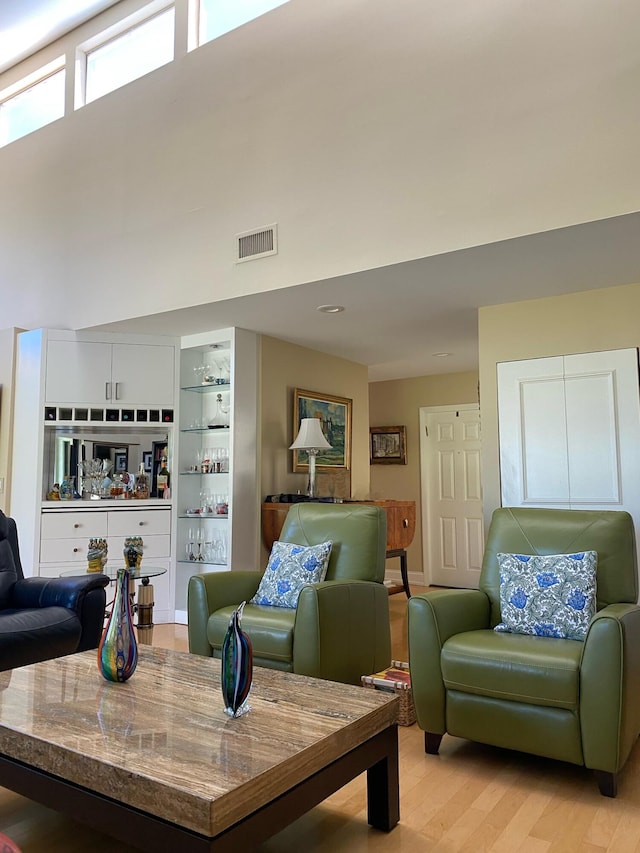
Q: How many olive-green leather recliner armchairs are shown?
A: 2